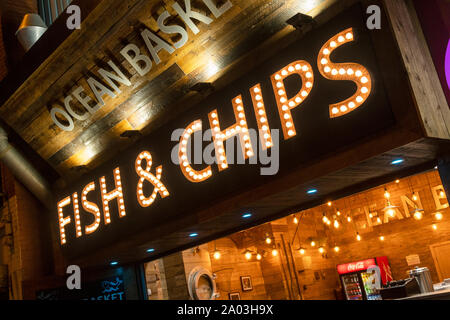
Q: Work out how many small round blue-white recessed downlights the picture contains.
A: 6